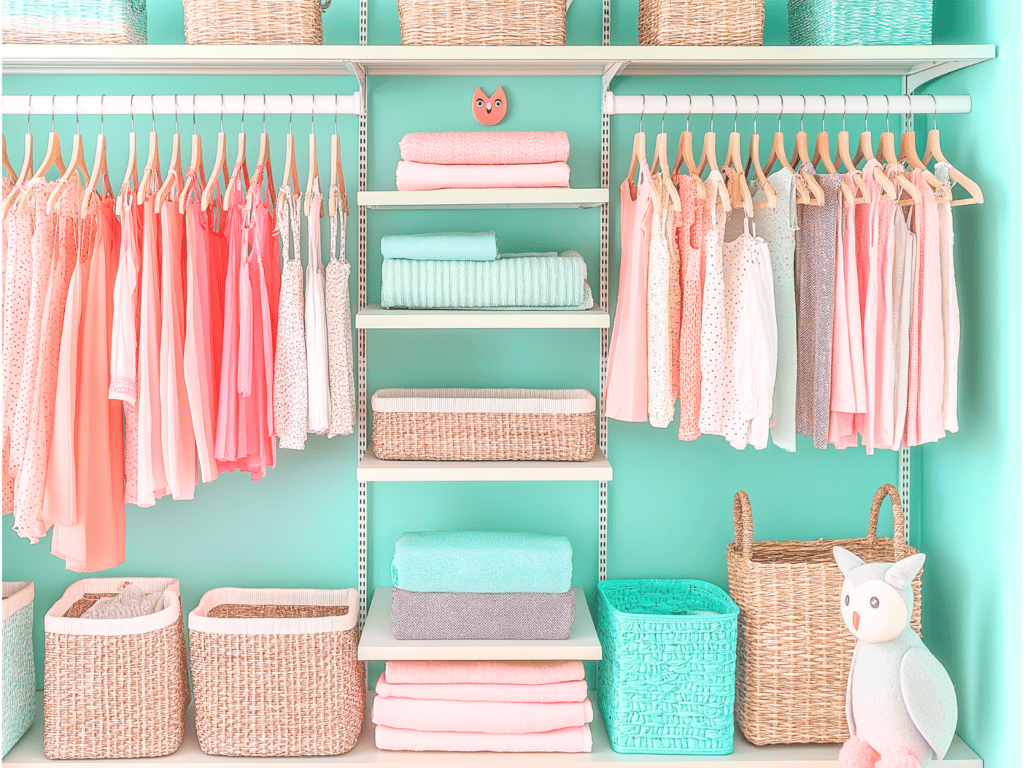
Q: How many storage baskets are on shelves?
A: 11